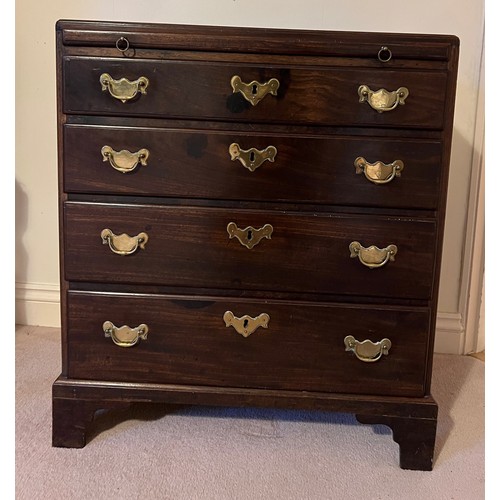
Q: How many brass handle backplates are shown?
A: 8